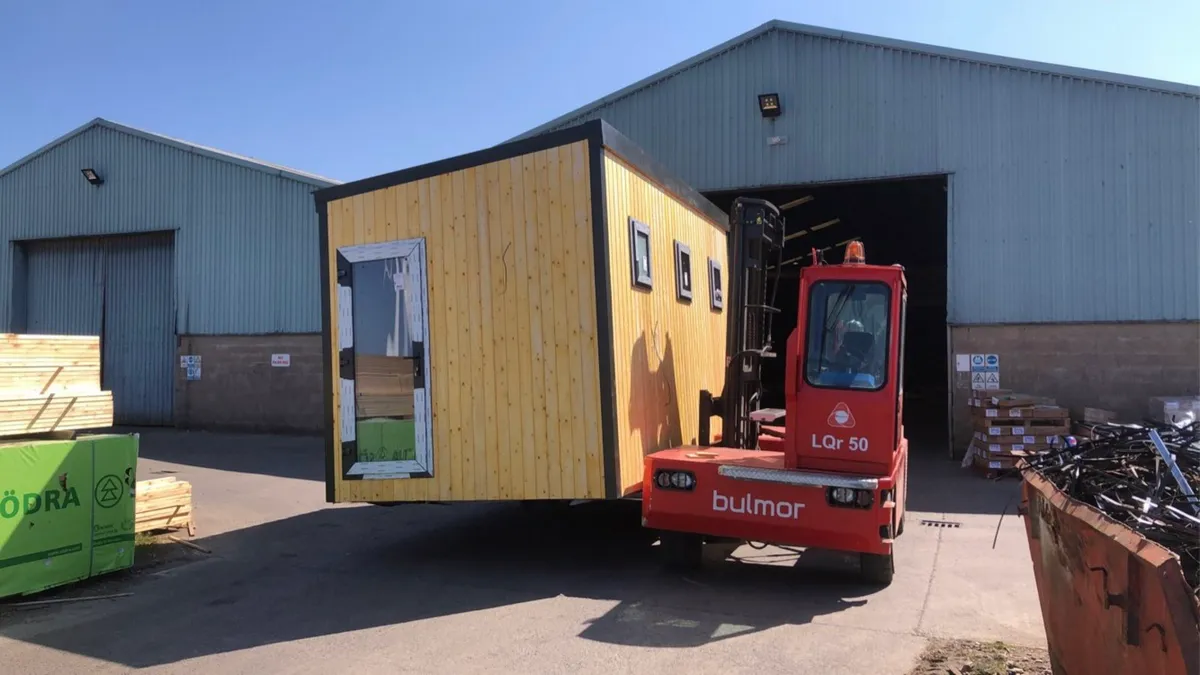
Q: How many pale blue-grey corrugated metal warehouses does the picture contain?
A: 2